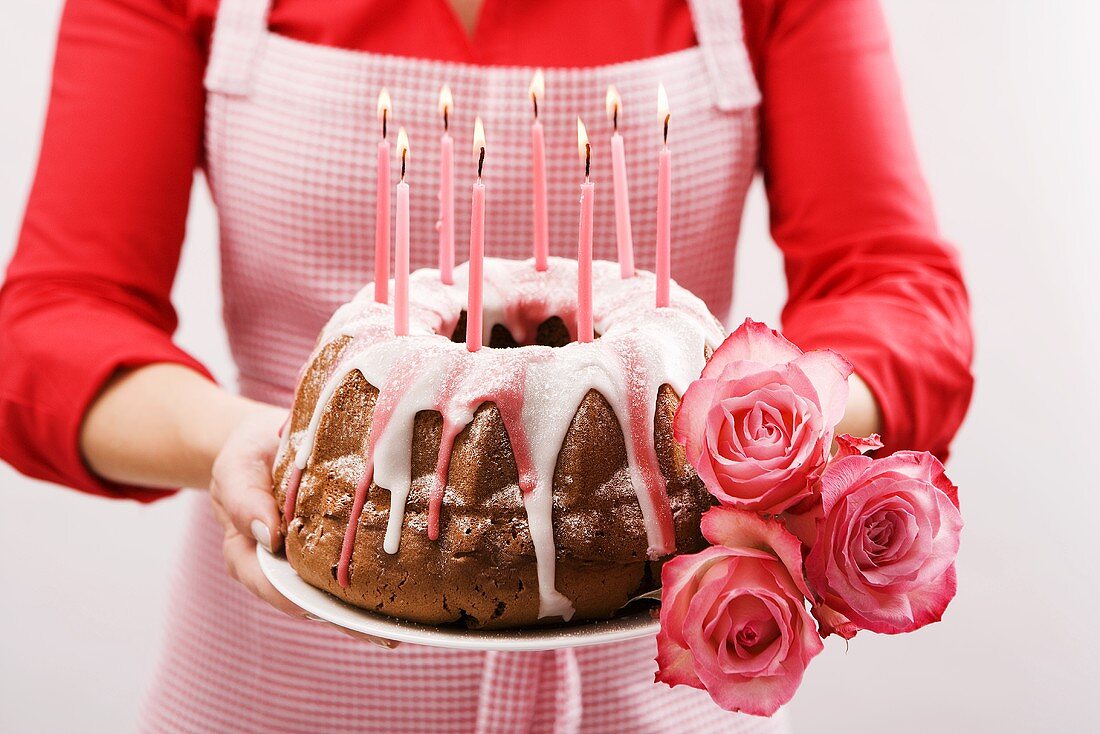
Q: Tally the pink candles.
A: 8